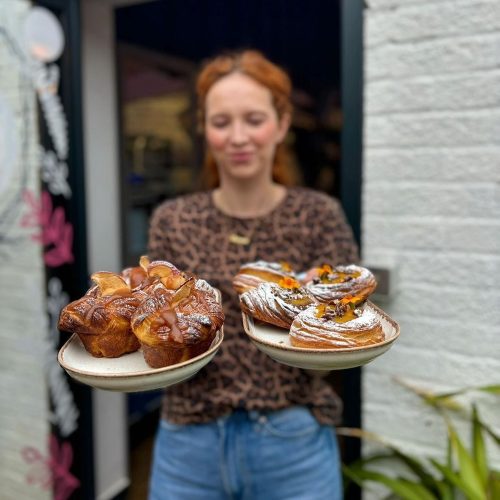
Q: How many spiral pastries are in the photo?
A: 4